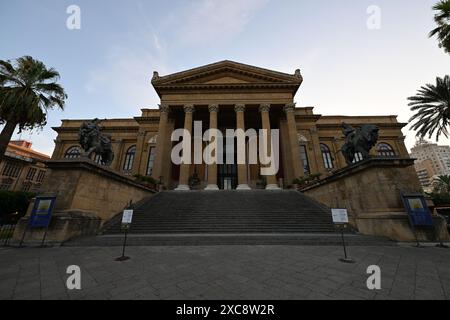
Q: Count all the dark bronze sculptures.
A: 2